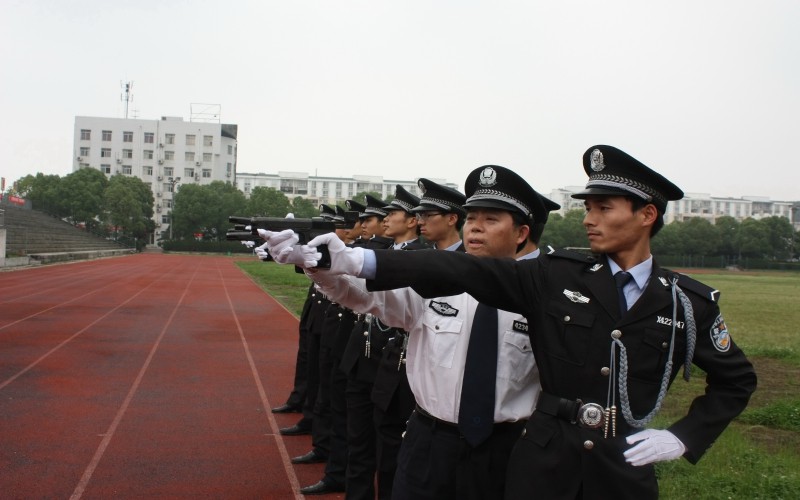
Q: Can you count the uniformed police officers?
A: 9